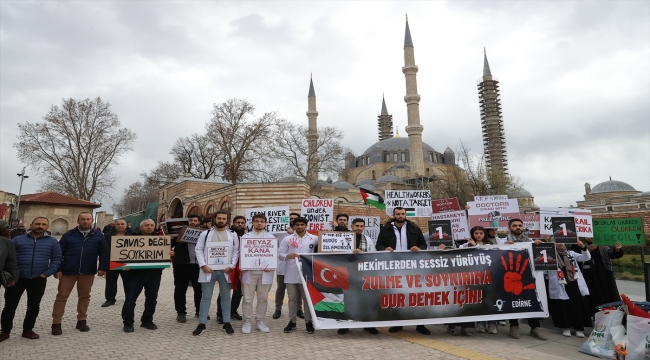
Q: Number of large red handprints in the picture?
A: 1